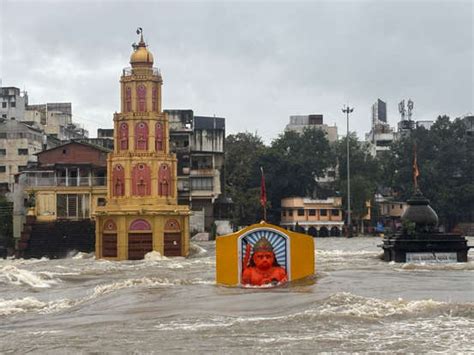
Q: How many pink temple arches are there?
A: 12